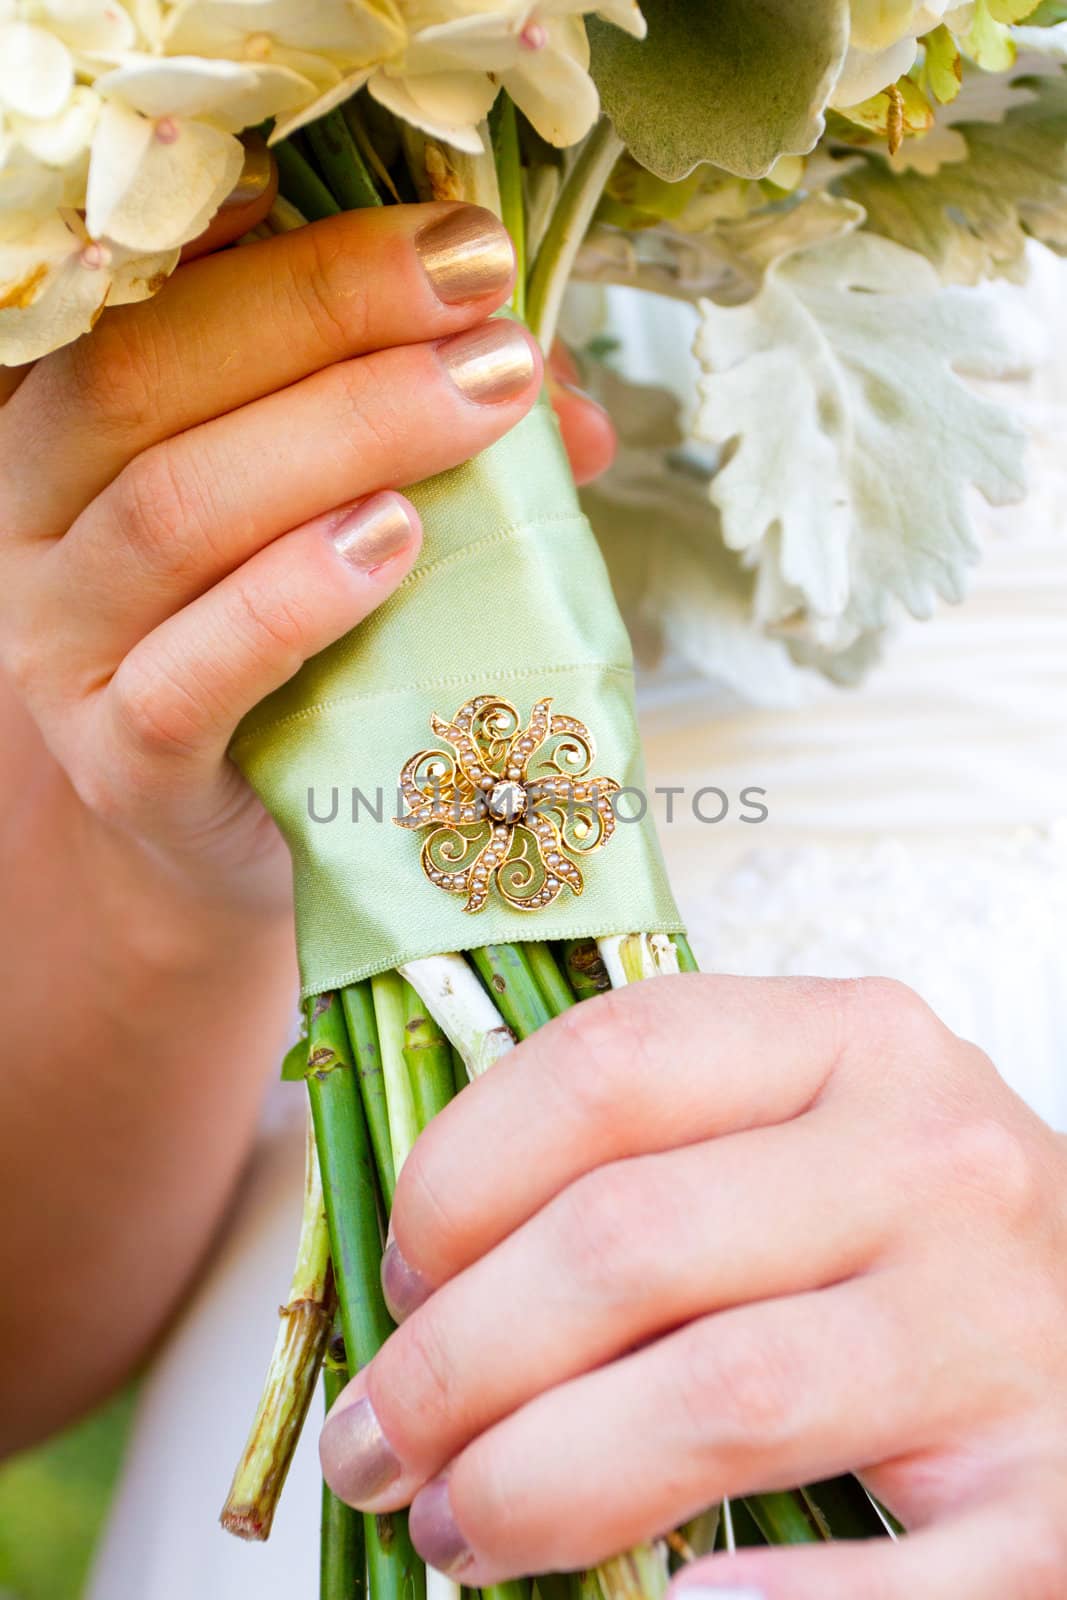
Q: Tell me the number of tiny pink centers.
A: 3